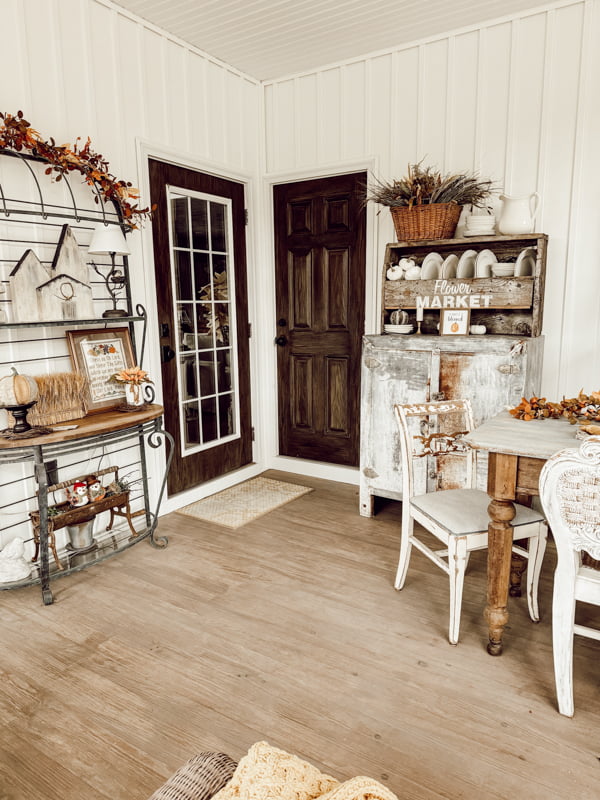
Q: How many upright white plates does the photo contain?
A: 5